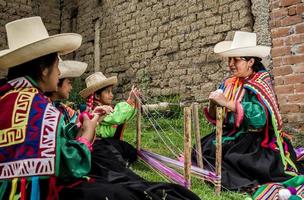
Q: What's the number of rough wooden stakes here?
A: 4